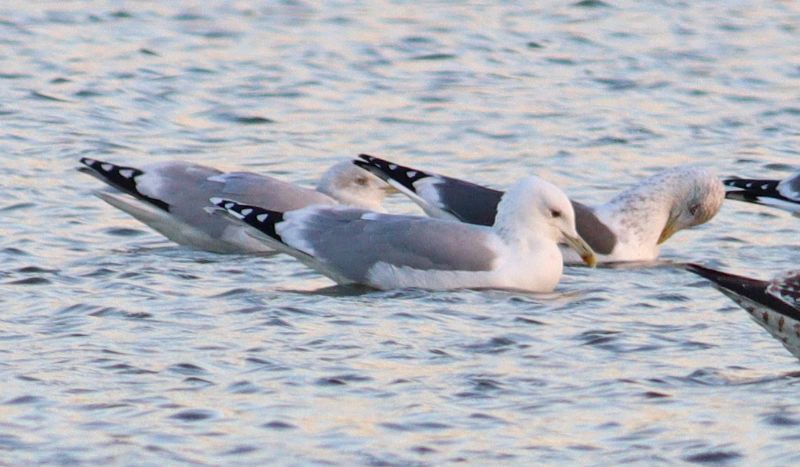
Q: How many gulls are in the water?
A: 5